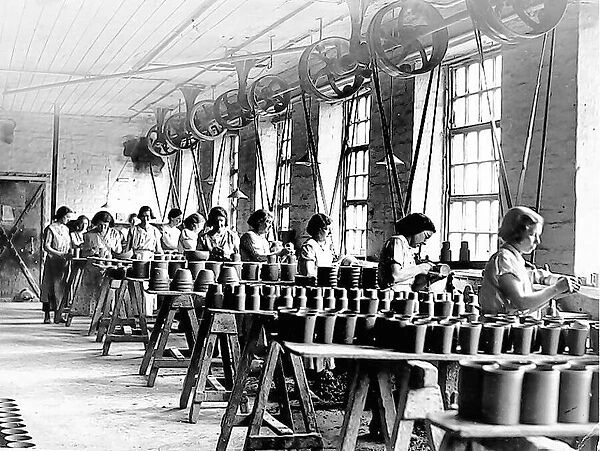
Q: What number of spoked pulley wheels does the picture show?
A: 8